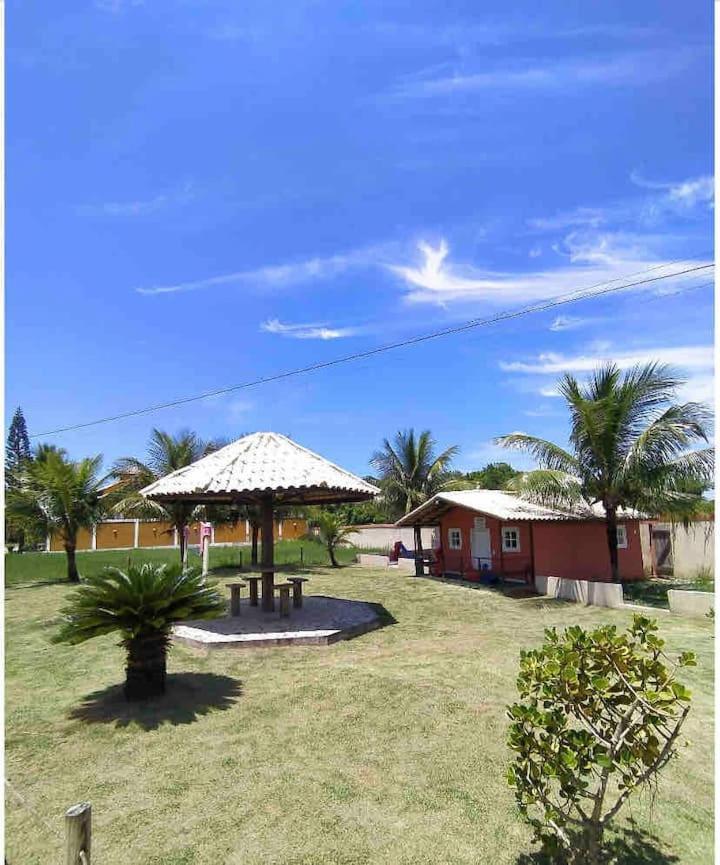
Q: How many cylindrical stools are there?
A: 4